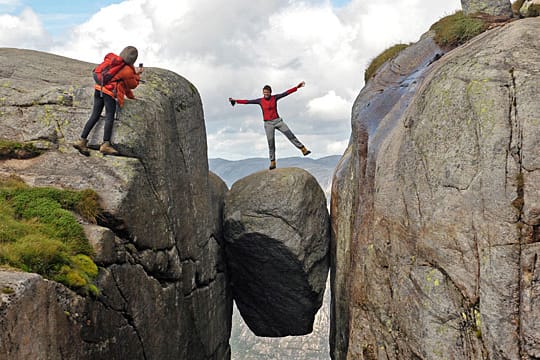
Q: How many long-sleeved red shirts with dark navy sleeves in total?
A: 1